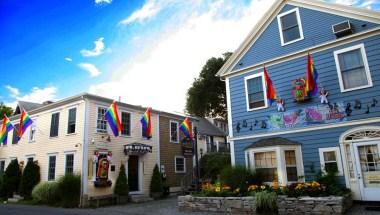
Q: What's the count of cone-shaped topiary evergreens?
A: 4